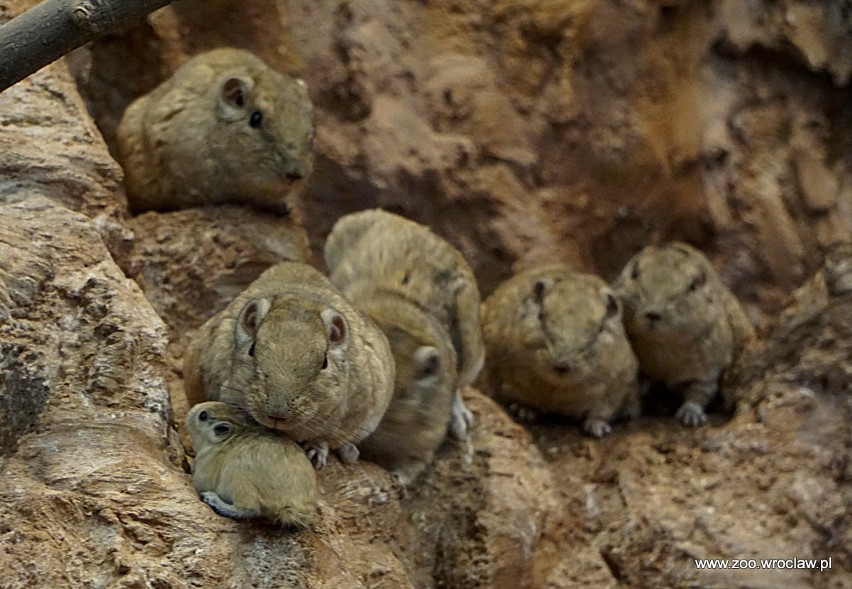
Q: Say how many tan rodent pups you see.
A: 1